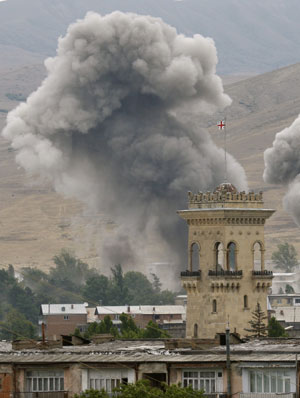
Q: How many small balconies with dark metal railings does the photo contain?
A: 3